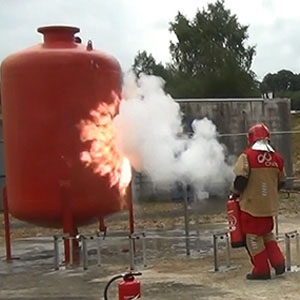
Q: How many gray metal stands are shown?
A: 5